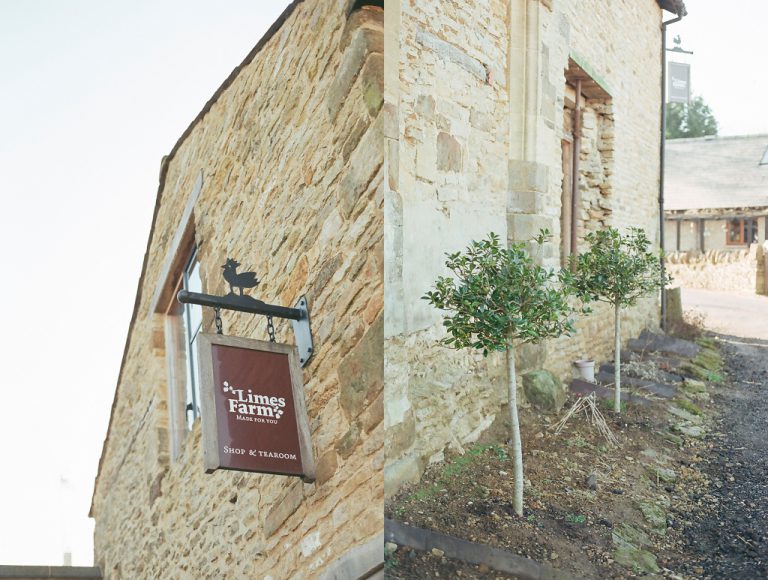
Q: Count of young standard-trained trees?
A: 2